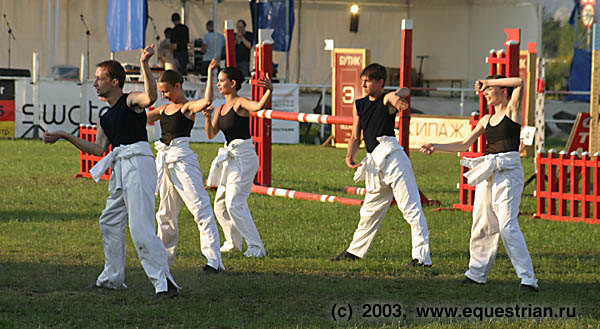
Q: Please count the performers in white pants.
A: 5